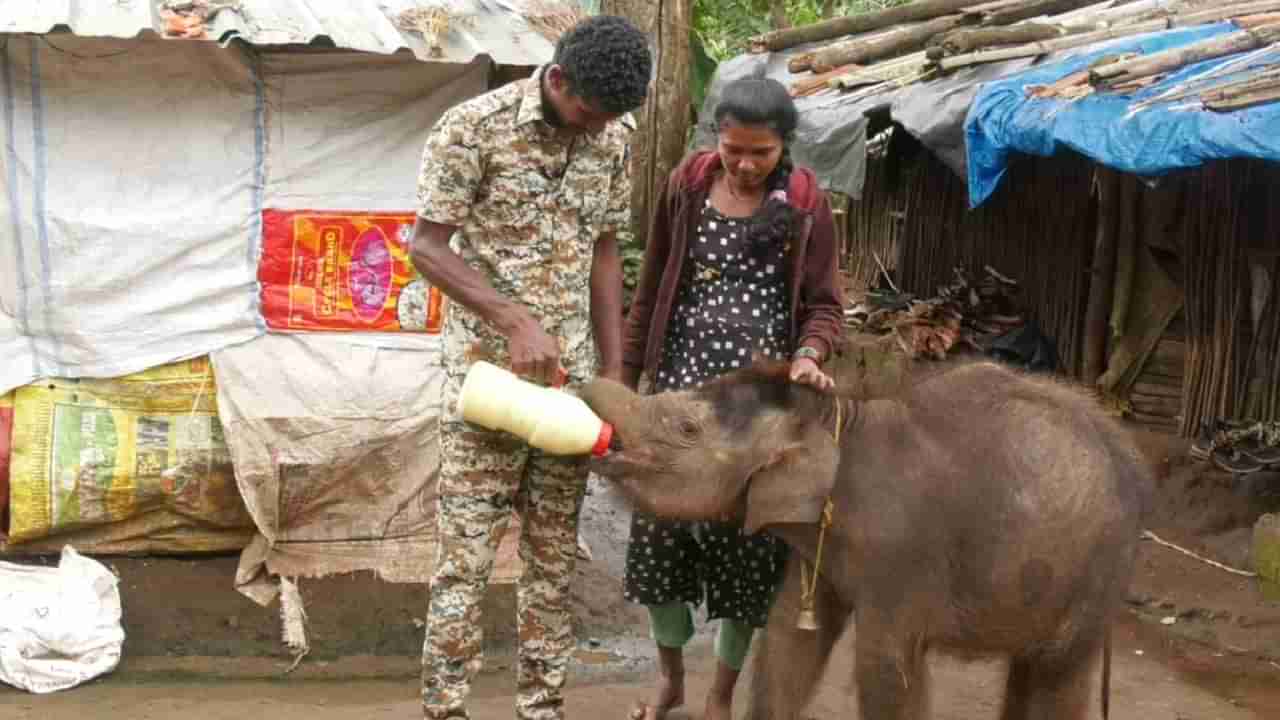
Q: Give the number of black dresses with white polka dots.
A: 1